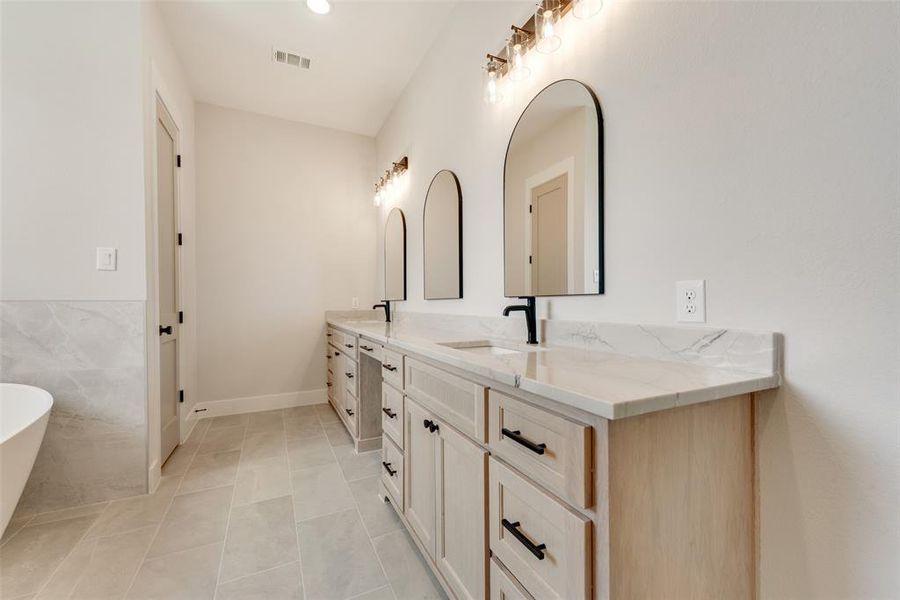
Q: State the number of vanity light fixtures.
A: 2